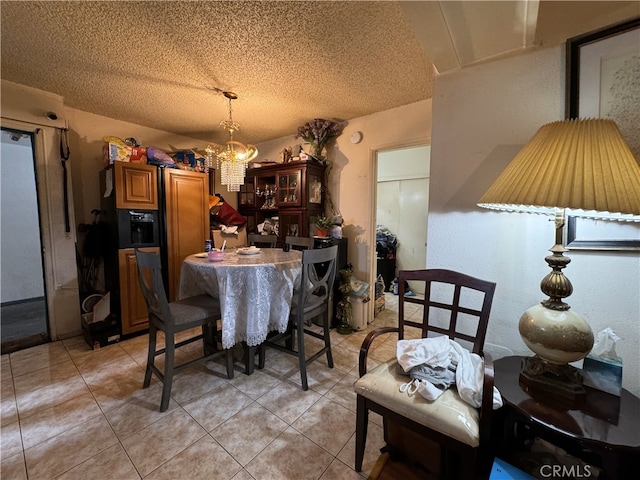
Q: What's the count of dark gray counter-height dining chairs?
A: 4